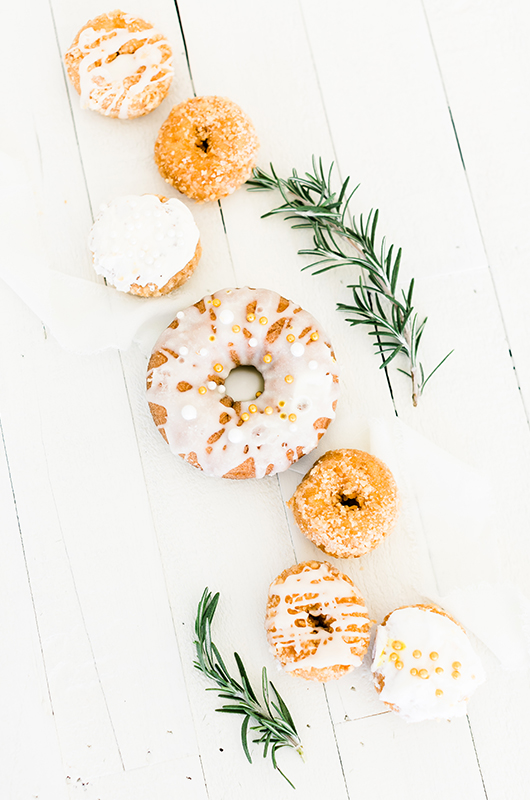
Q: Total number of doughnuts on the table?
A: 7